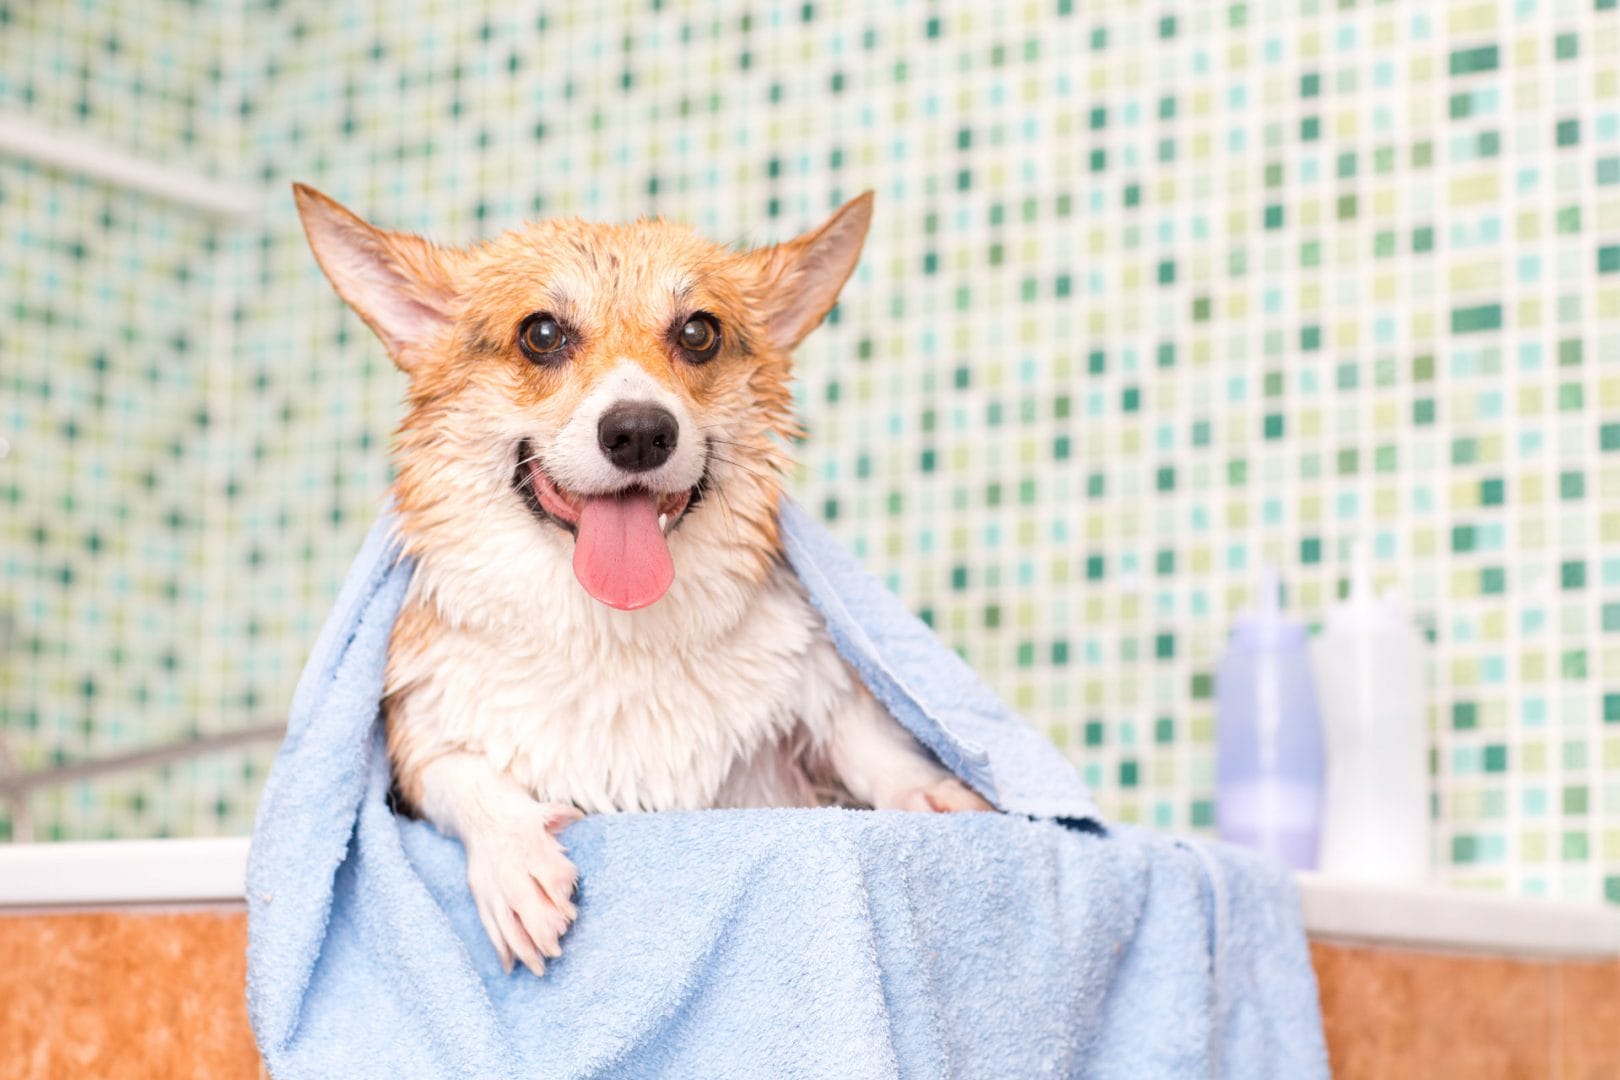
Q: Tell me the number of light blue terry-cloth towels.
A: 1